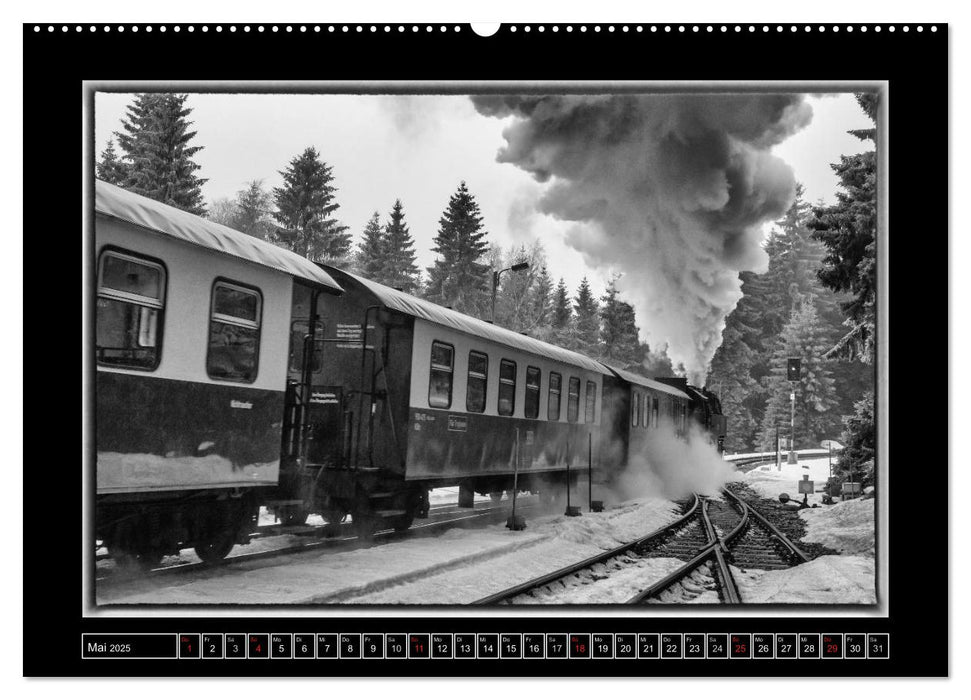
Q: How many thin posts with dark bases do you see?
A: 3